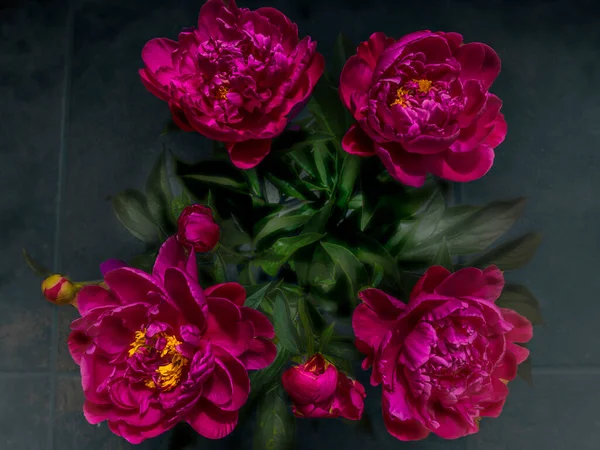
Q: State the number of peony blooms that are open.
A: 4